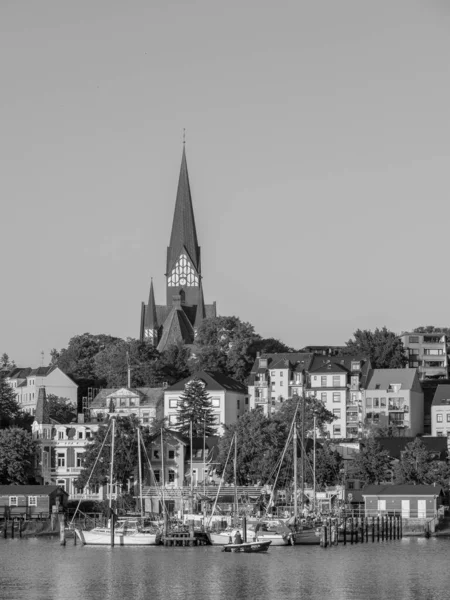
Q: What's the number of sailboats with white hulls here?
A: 2